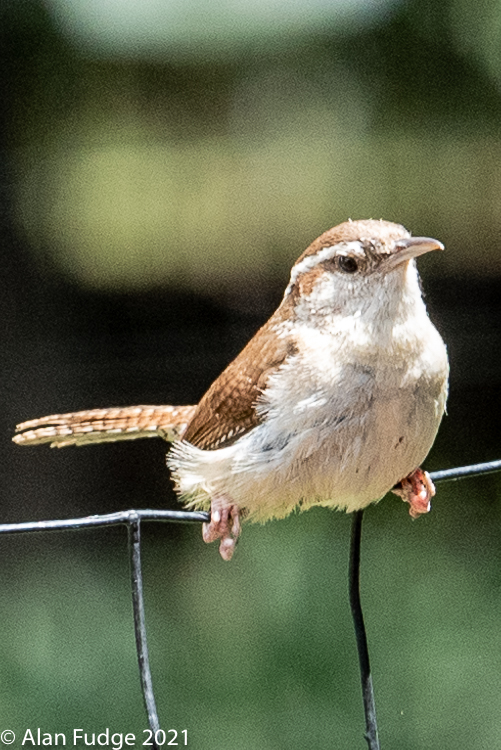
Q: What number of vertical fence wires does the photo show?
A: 2